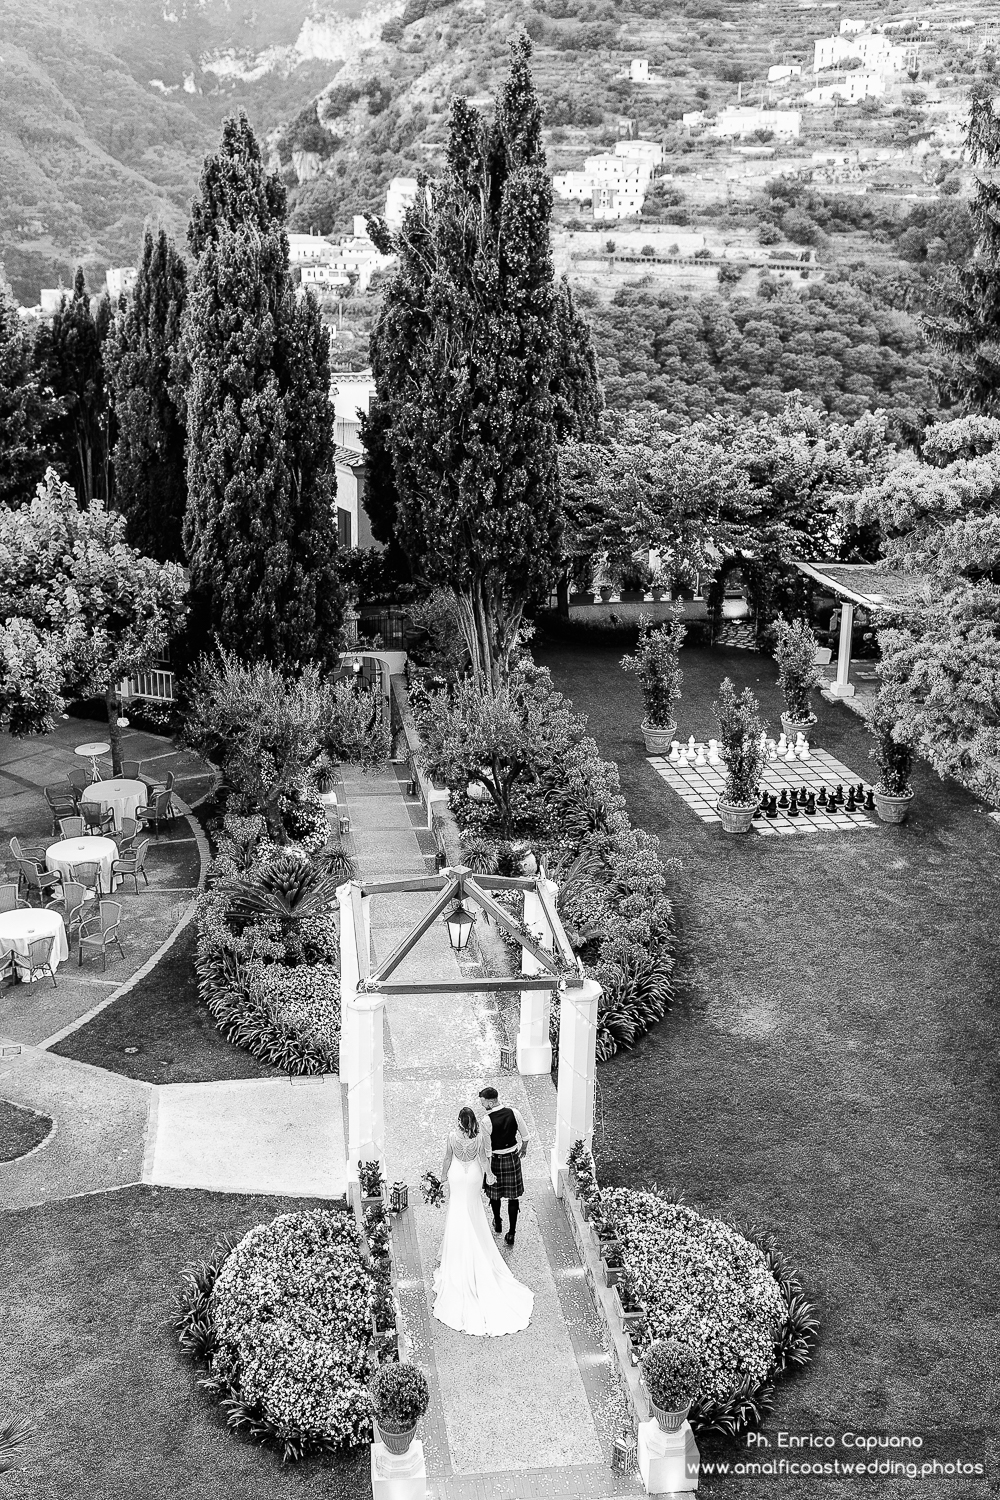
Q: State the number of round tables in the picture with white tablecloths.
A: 3